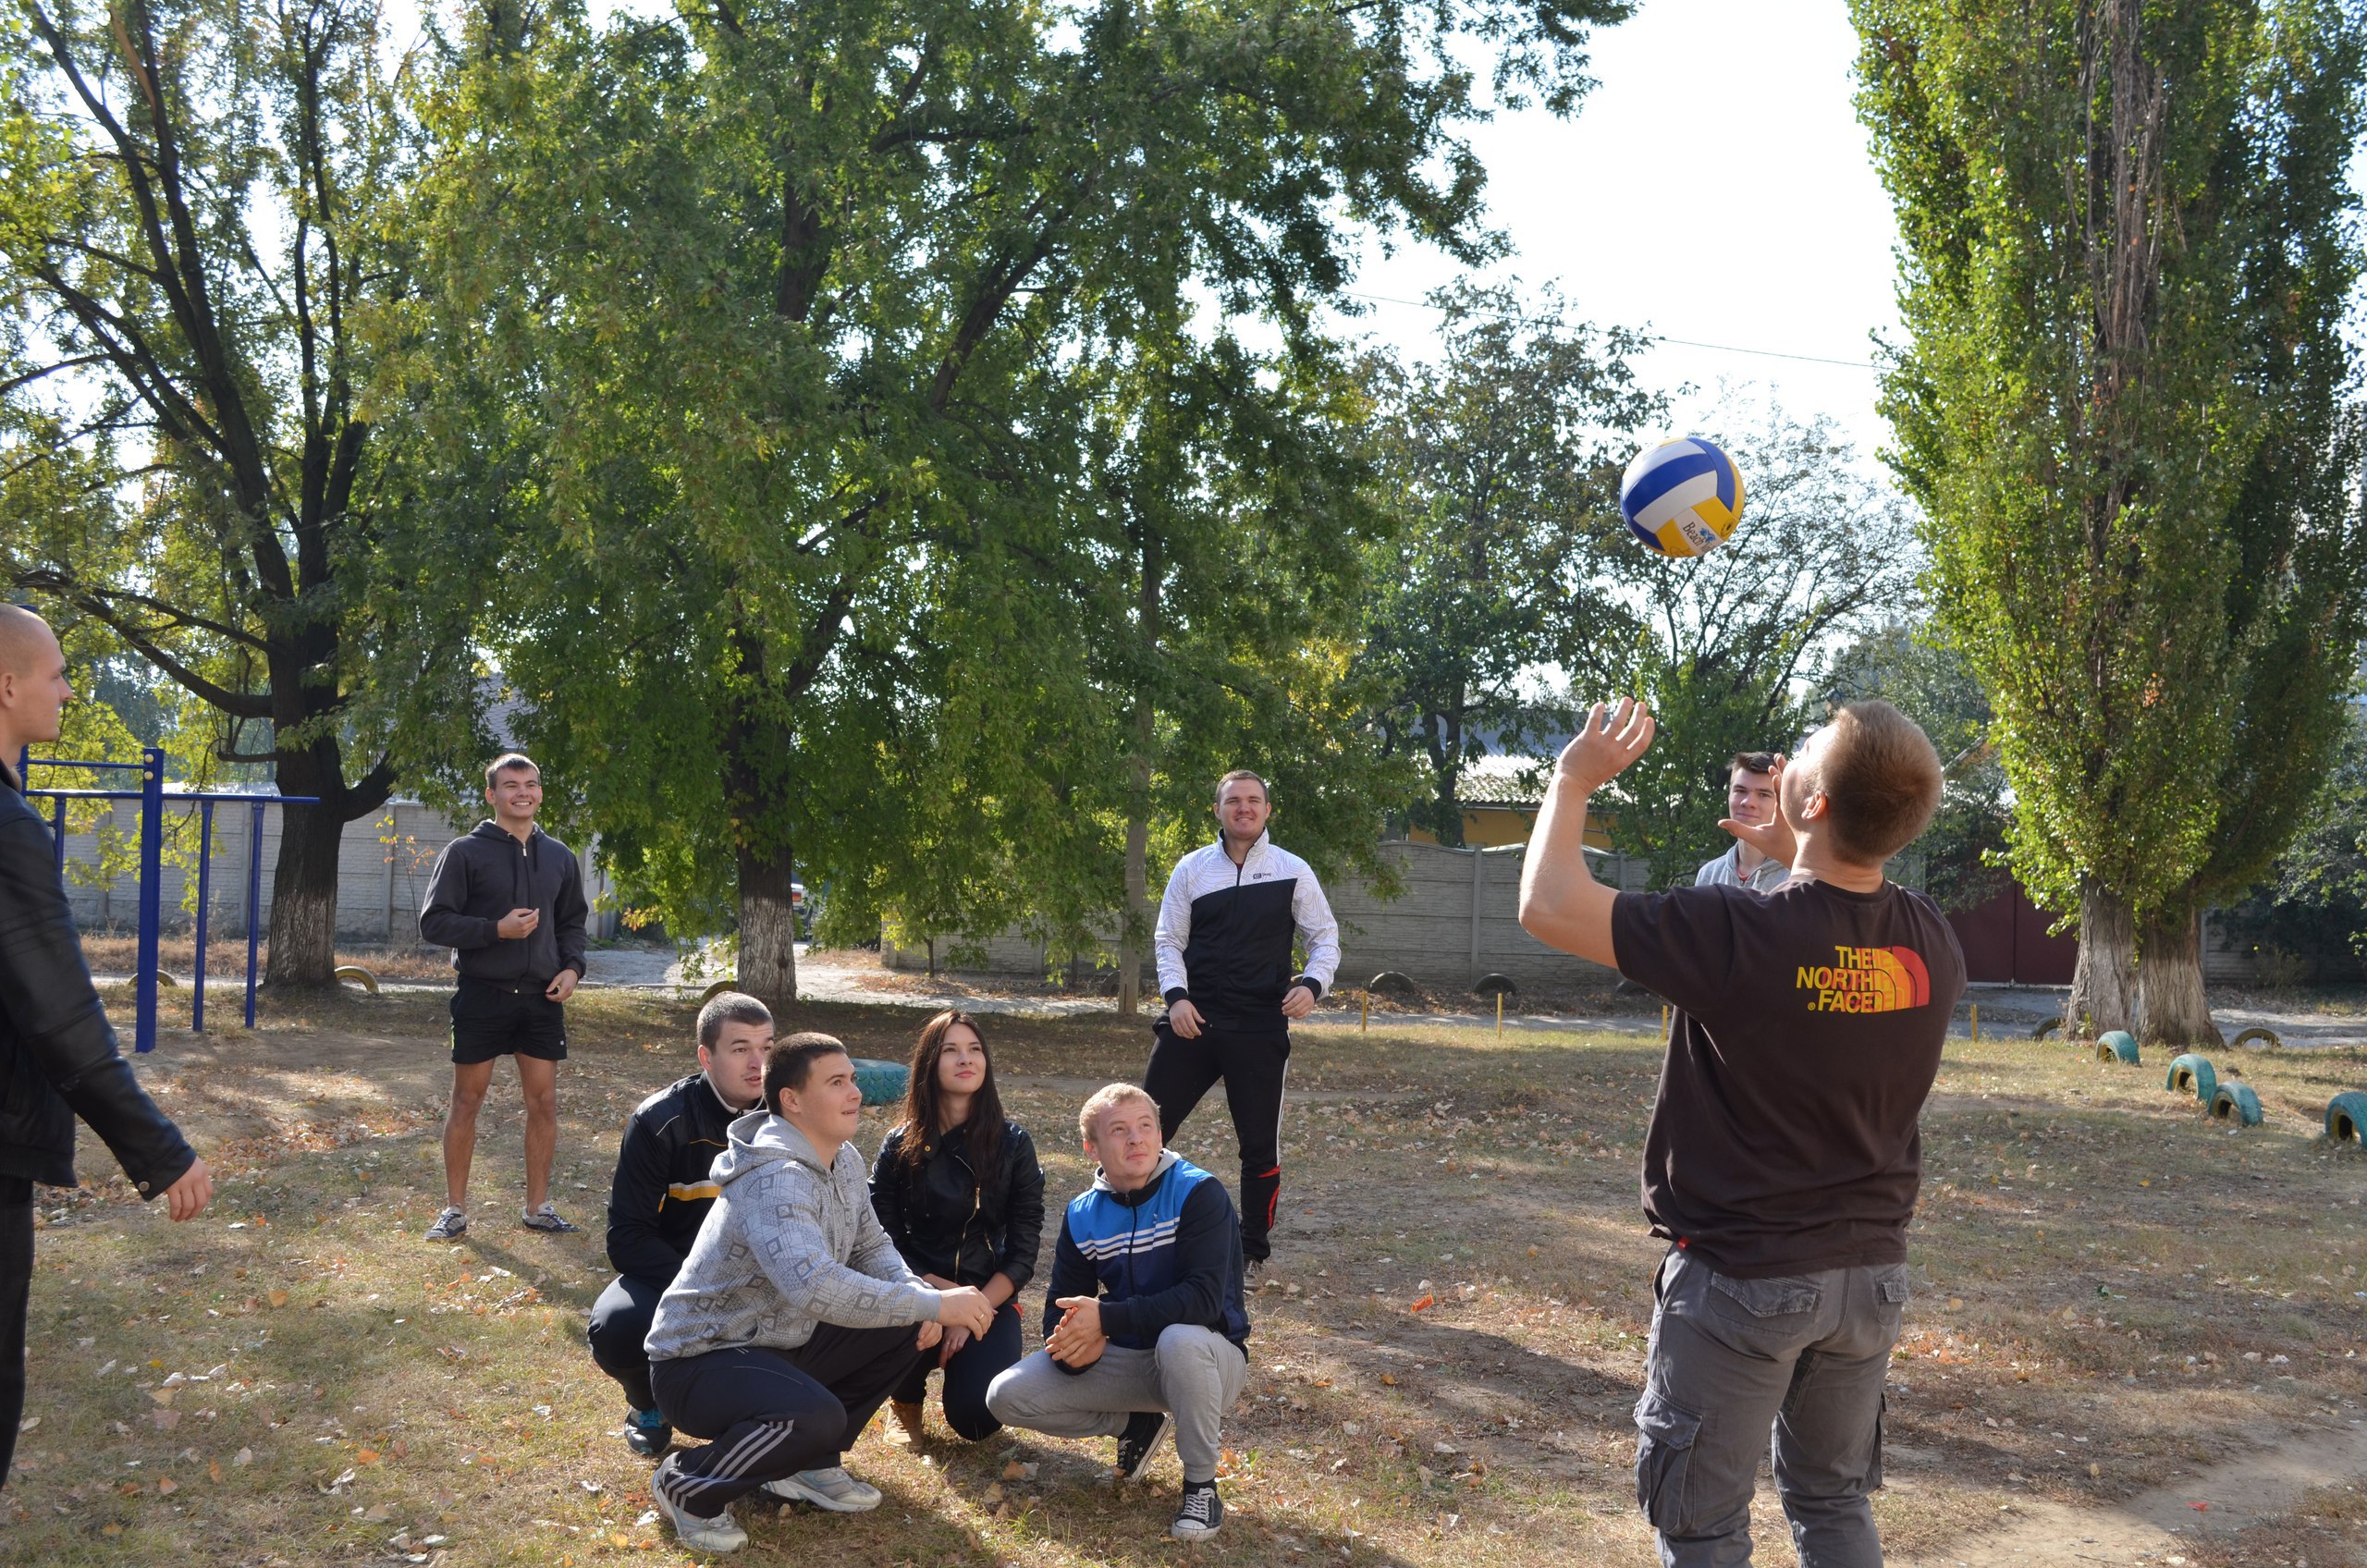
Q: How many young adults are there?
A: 9